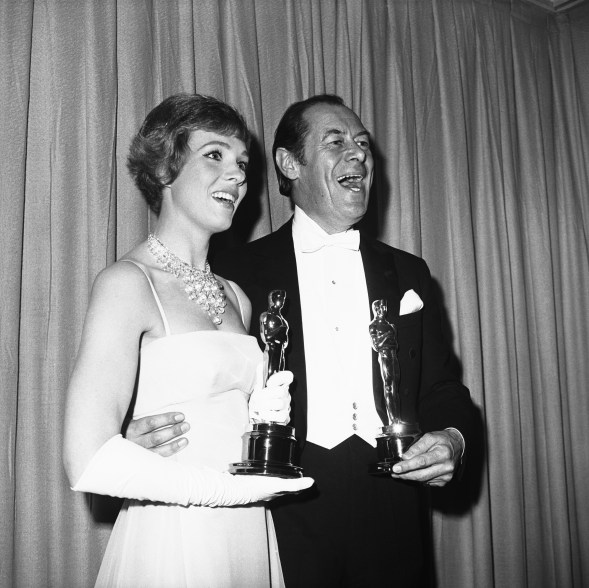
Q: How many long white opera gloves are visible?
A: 2